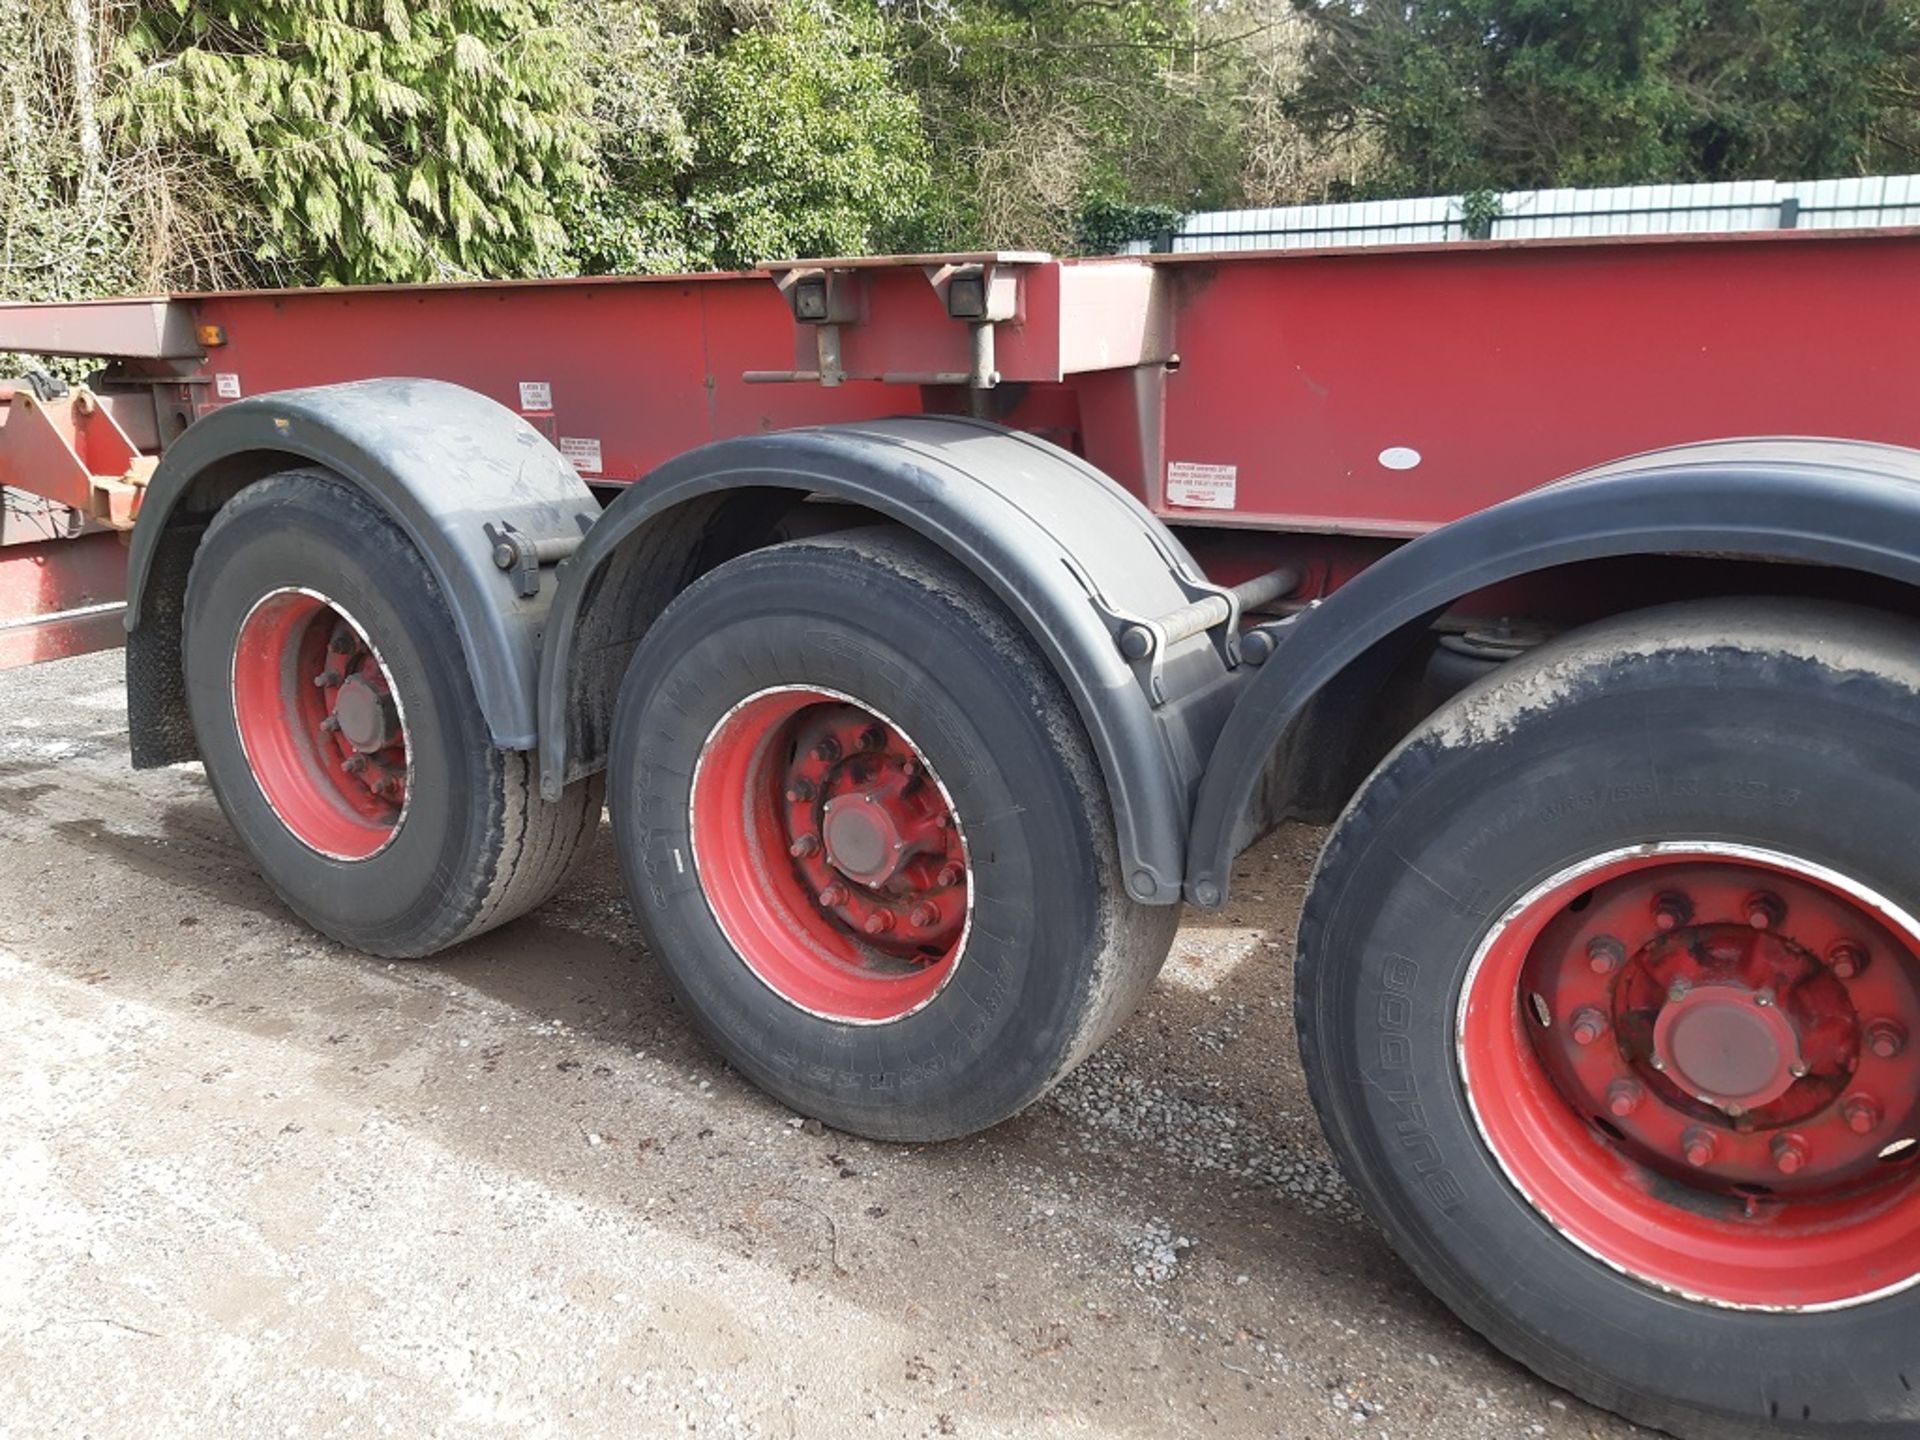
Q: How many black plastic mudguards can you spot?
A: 3